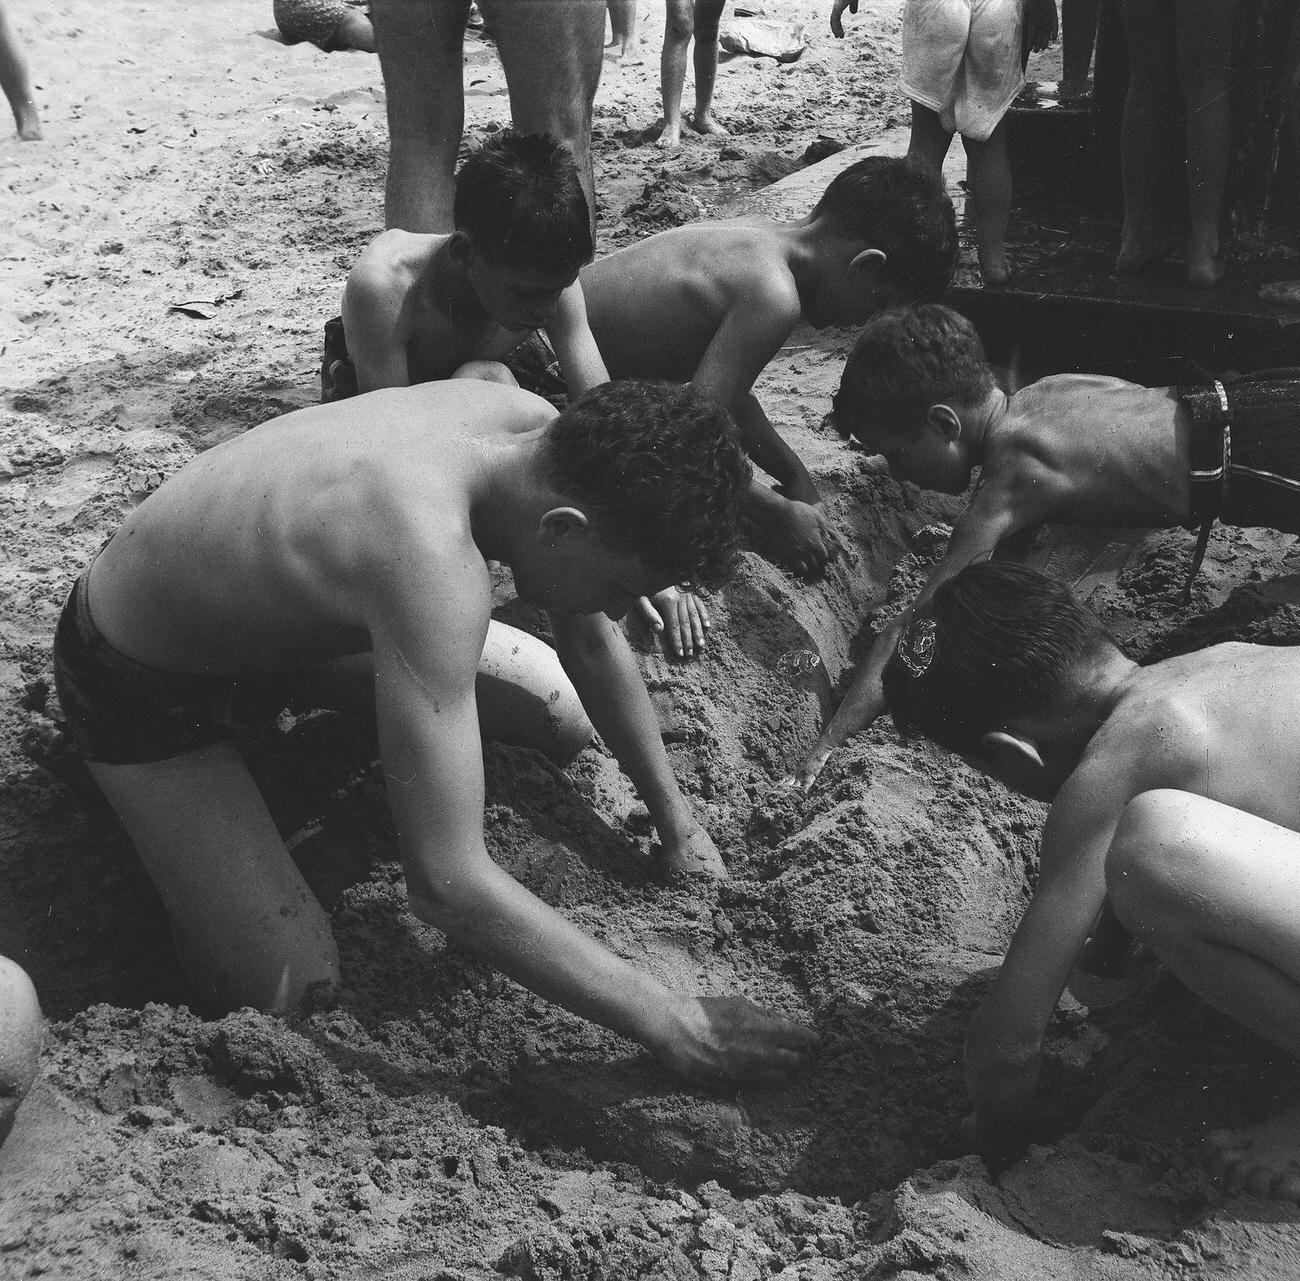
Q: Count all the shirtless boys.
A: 5